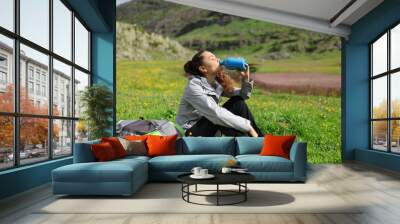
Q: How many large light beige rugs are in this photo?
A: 1